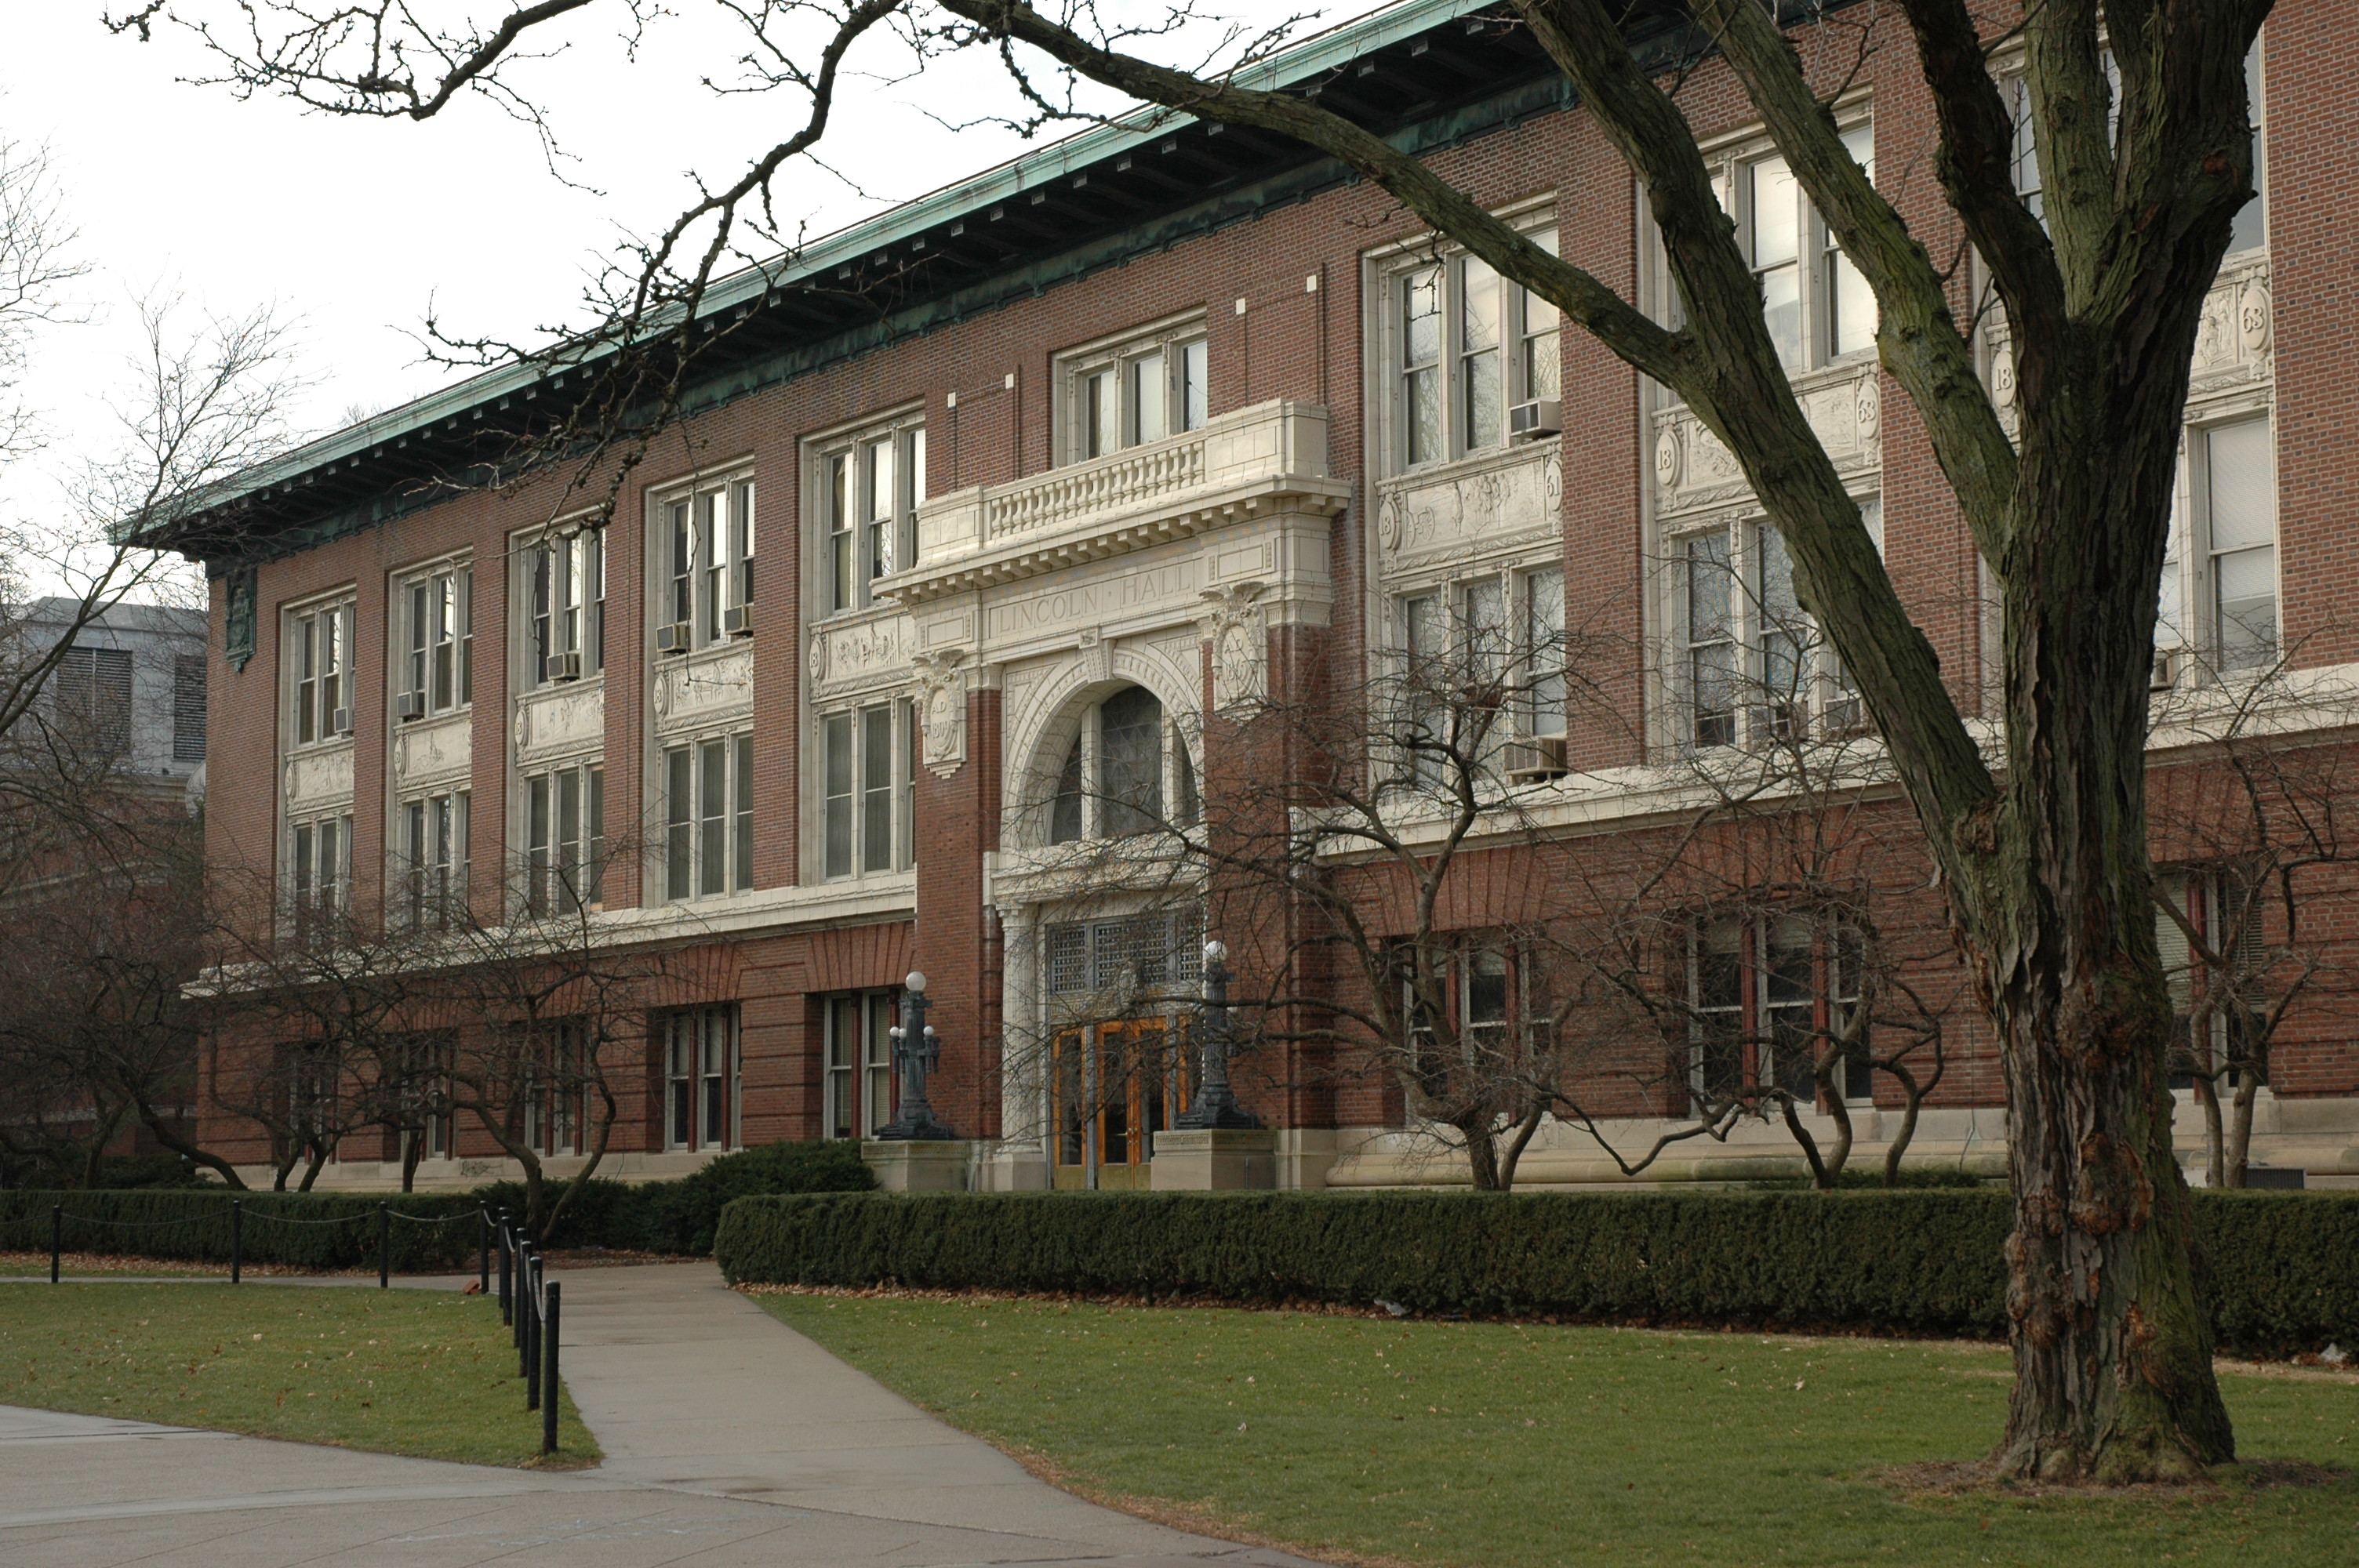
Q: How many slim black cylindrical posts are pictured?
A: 10